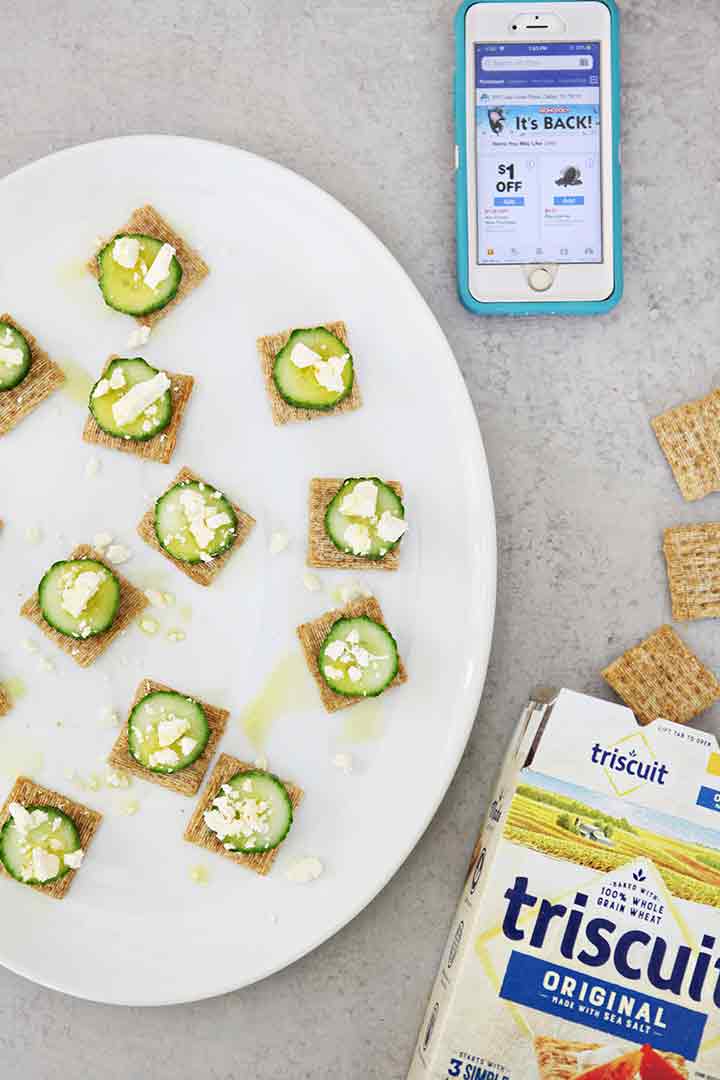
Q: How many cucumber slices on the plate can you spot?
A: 11